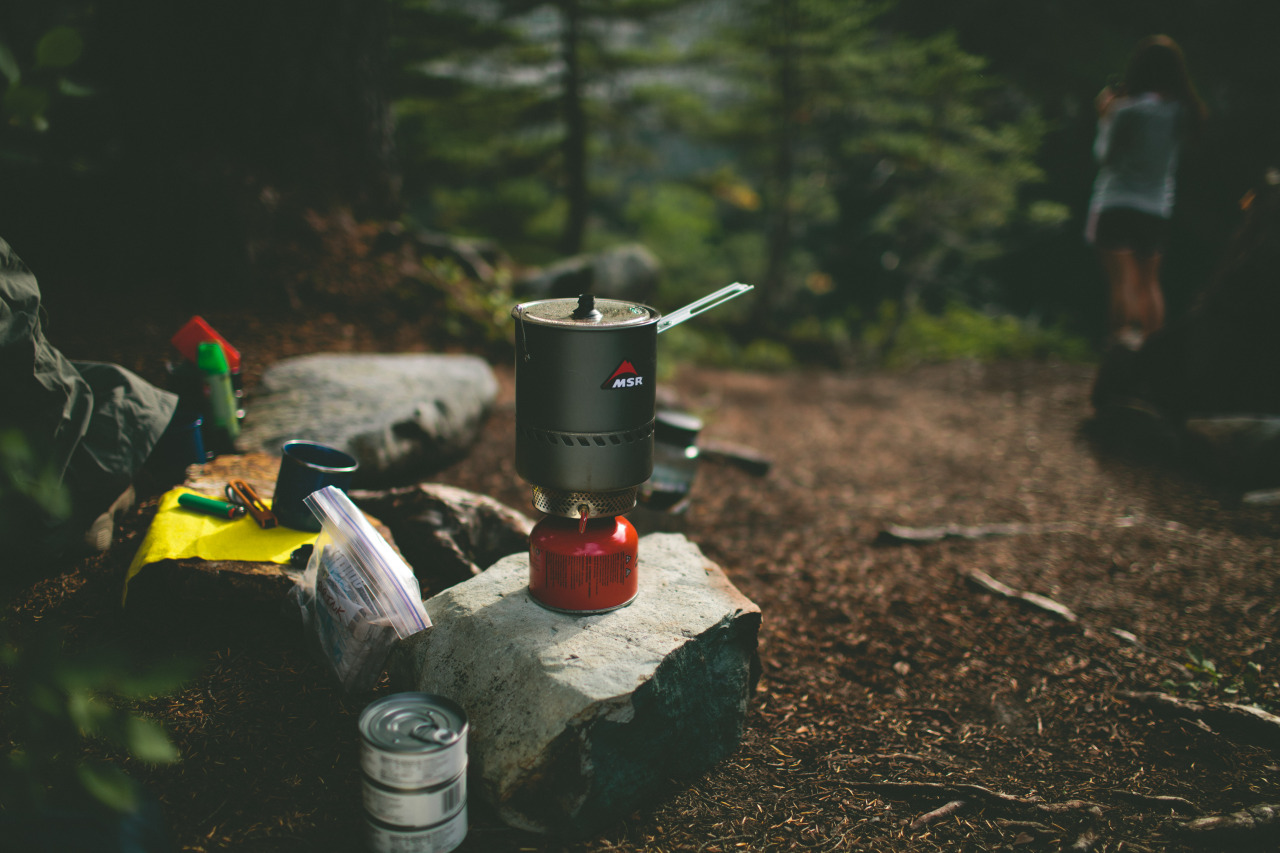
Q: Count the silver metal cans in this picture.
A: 3